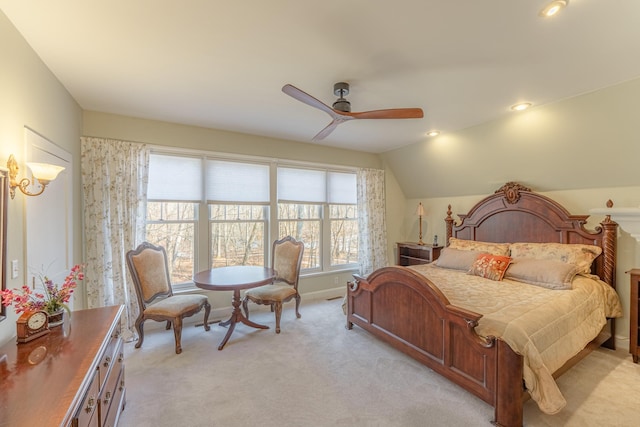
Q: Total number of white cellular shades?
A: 4